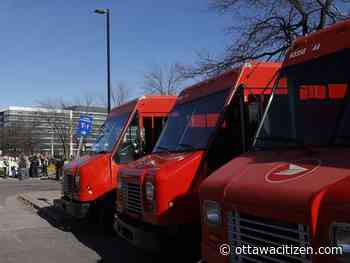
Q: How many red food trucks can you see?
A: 3